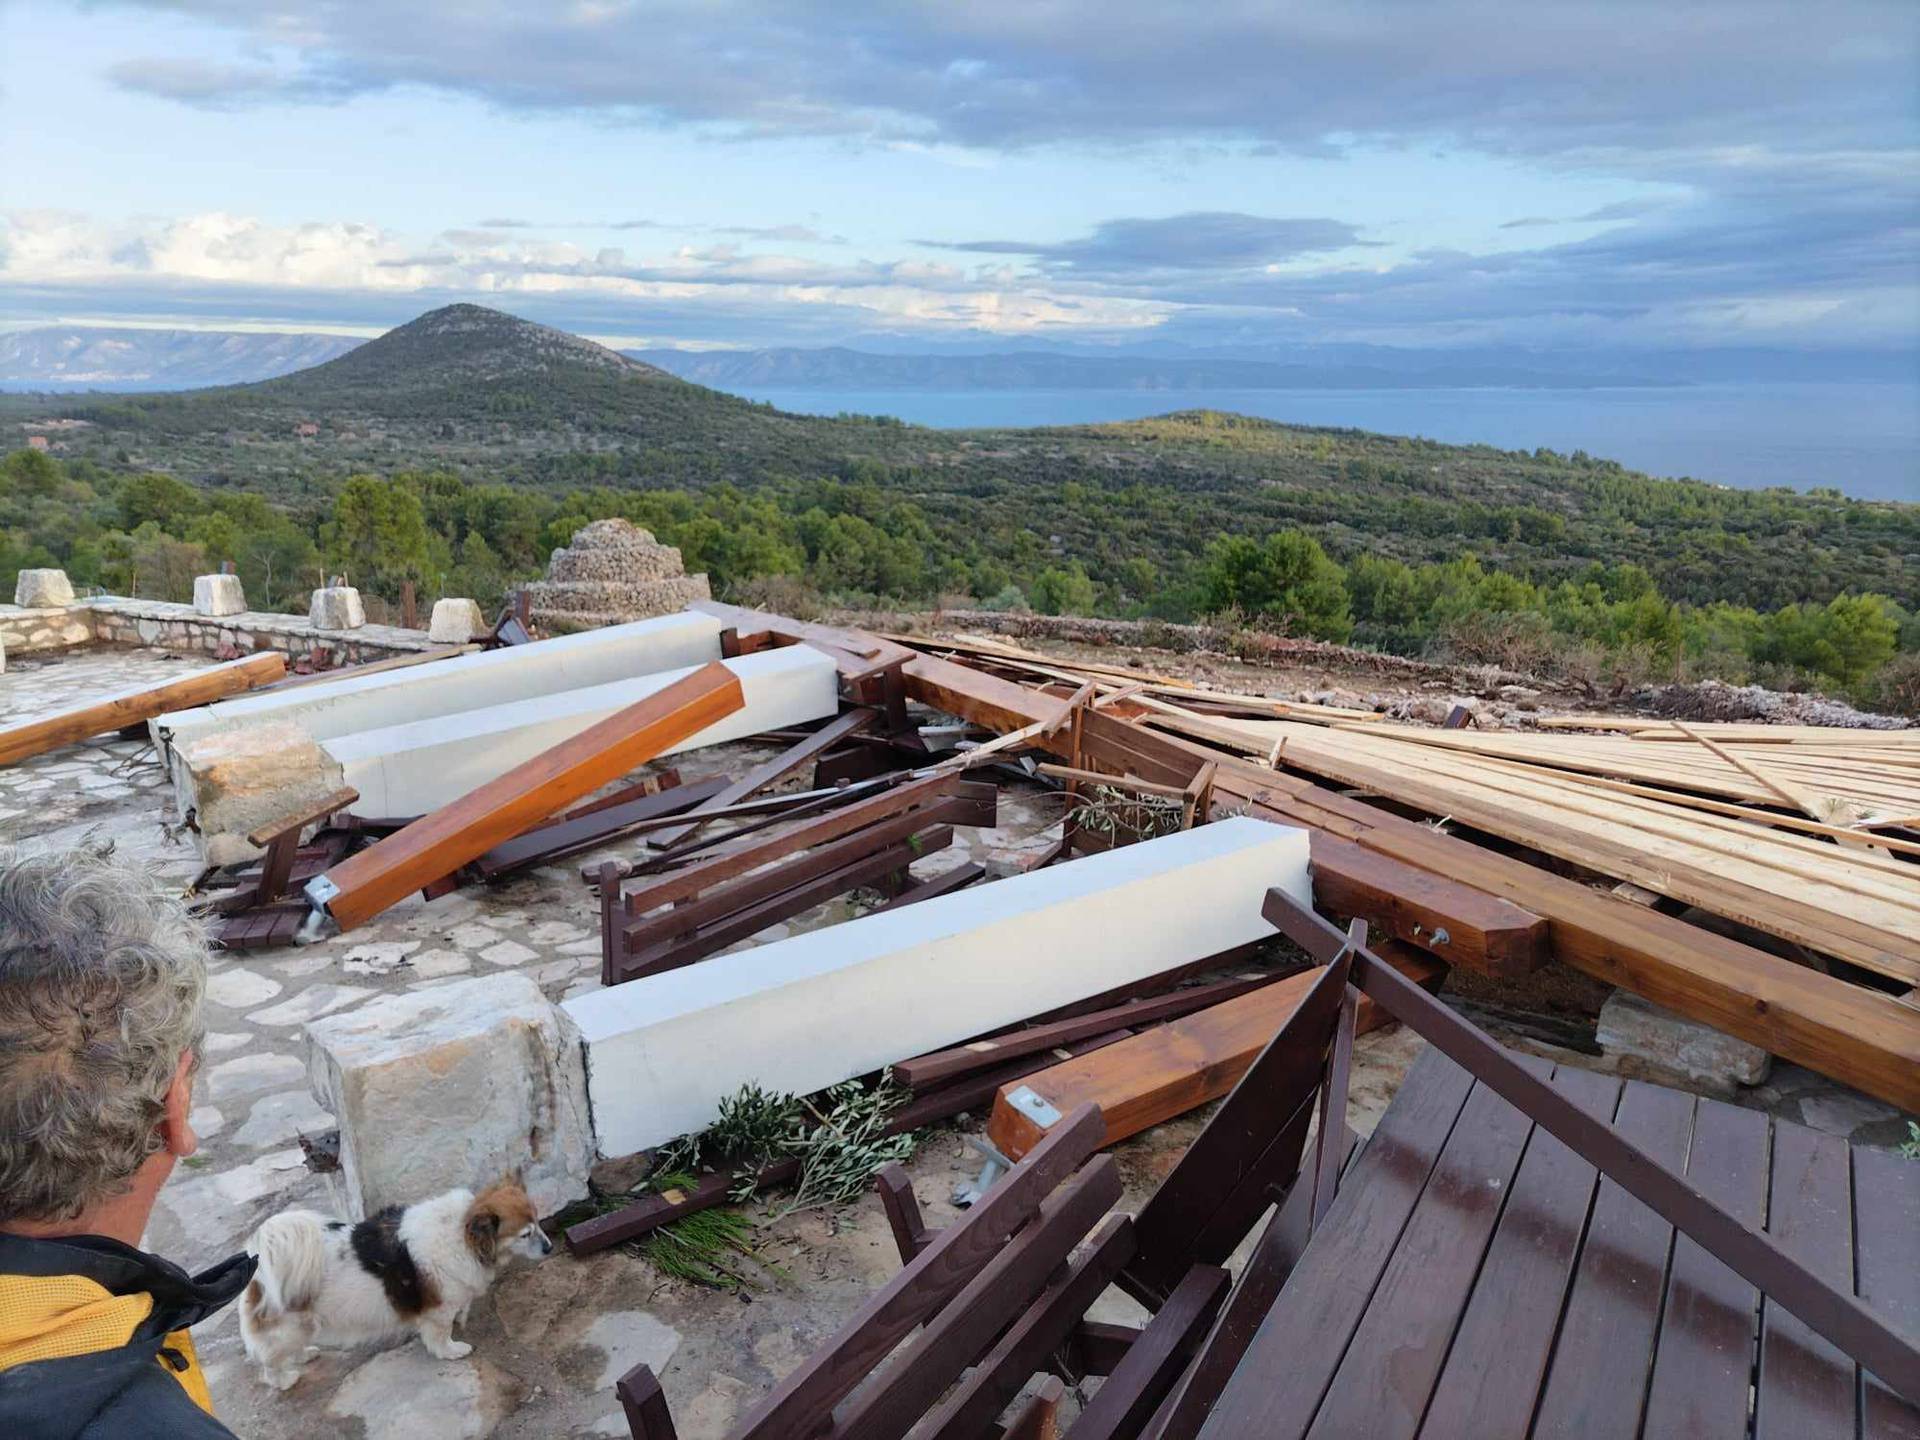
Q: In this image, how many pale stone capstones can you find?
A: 4